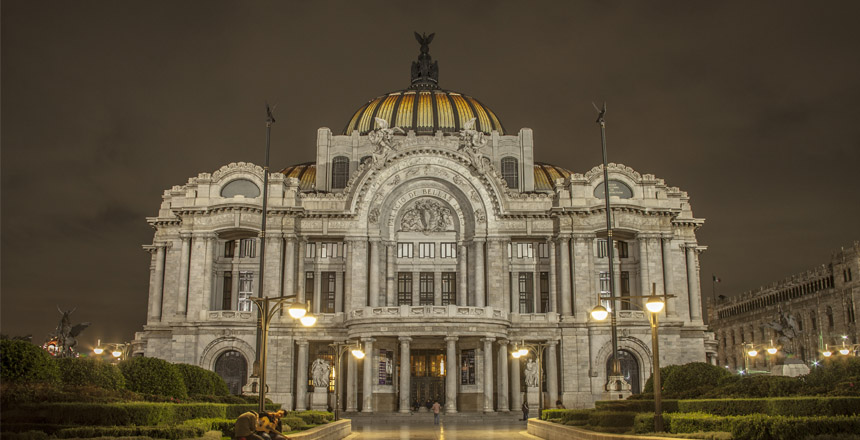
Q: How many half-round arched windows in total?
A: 2